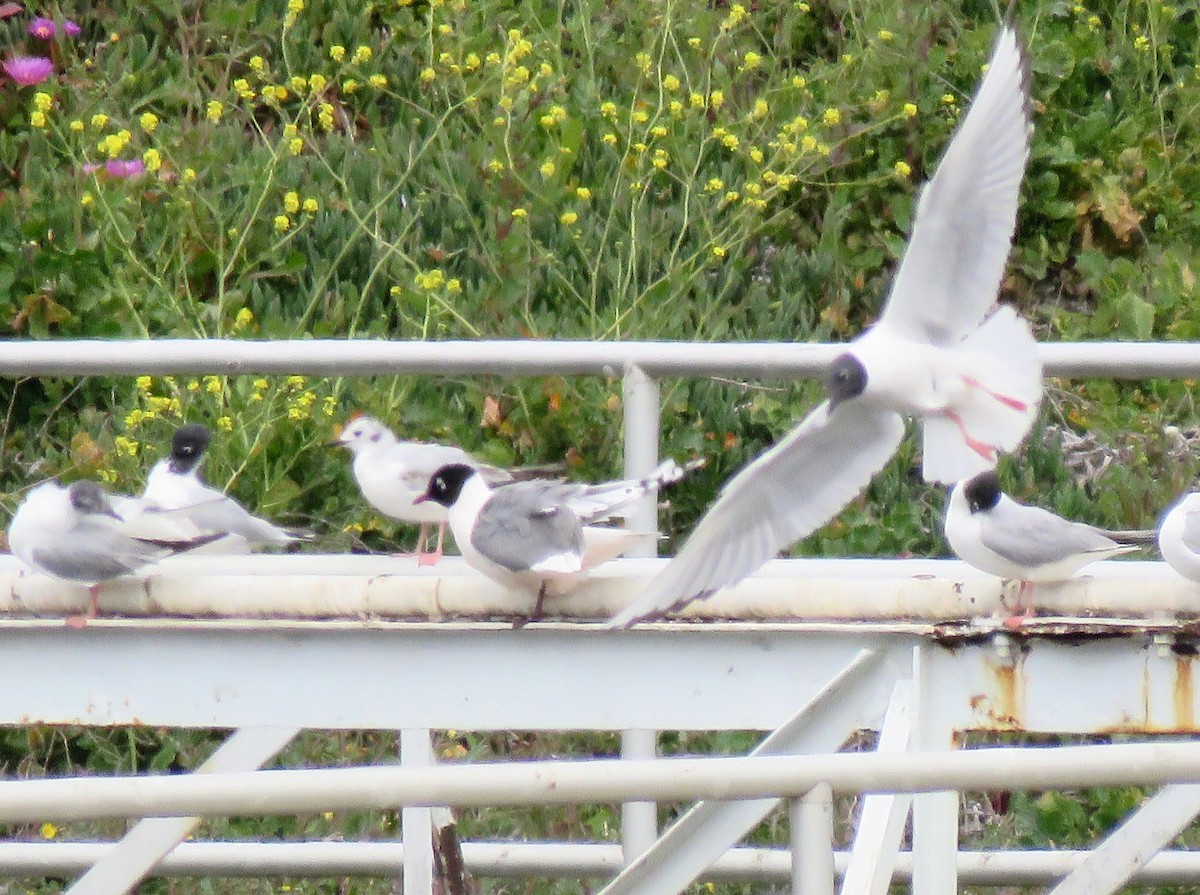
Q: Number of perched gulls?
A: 6